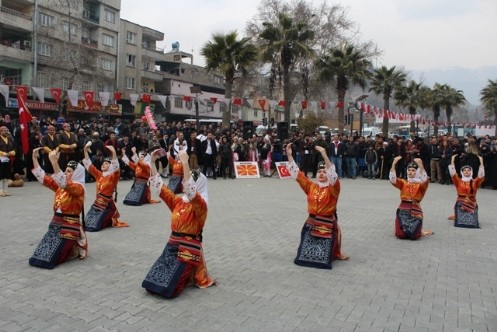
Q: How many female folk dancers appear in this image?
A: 8